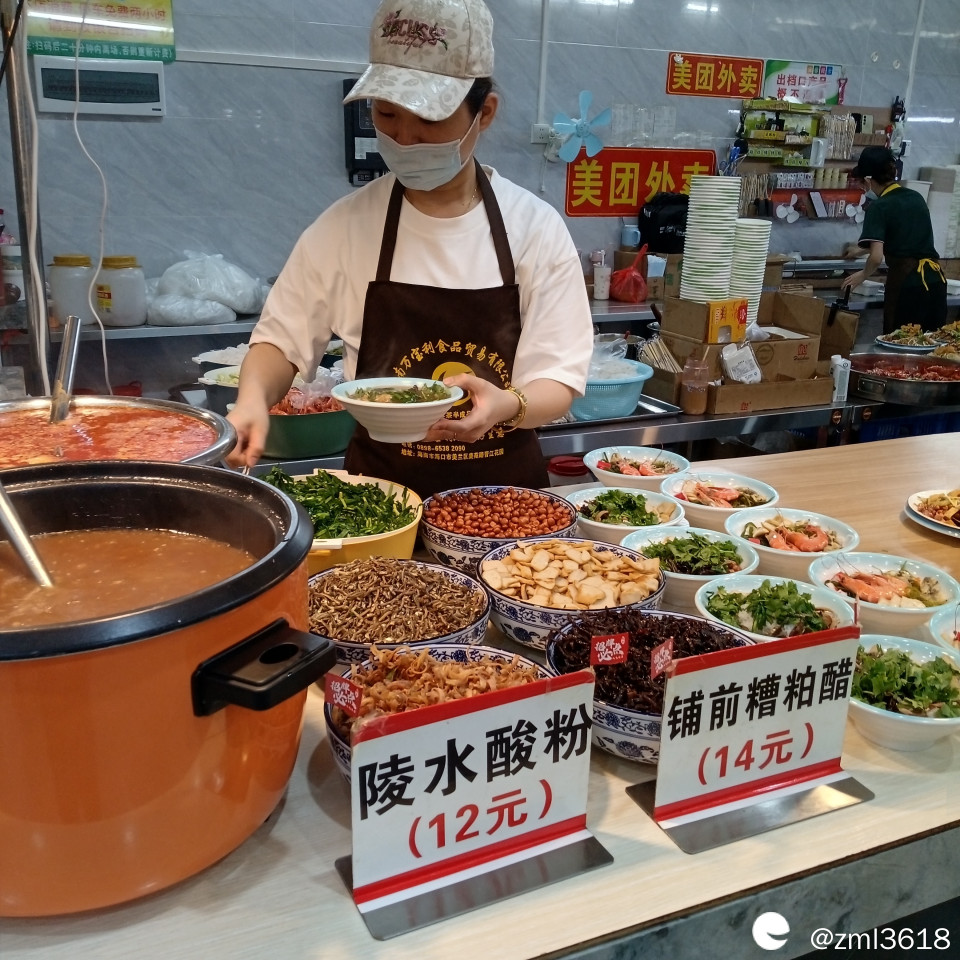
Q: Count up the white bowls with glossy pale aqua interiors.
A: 10